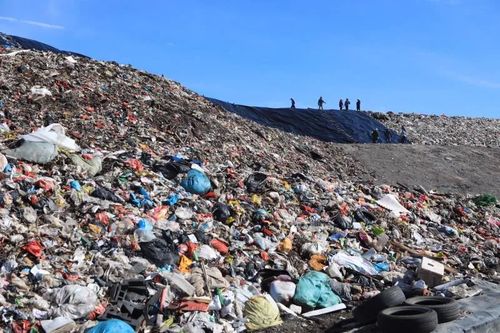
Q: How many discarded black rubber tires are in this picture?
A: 3